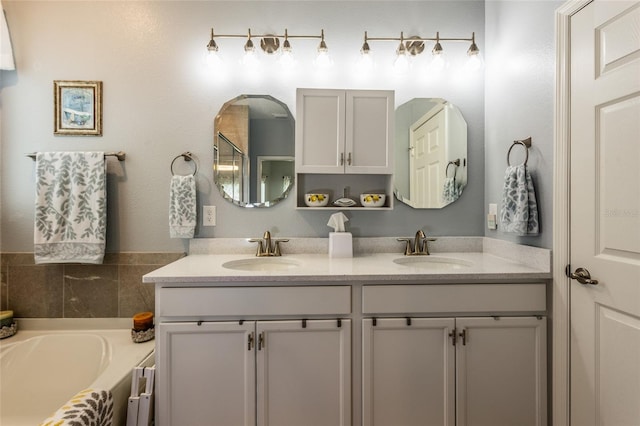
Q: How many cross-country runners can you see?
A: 0